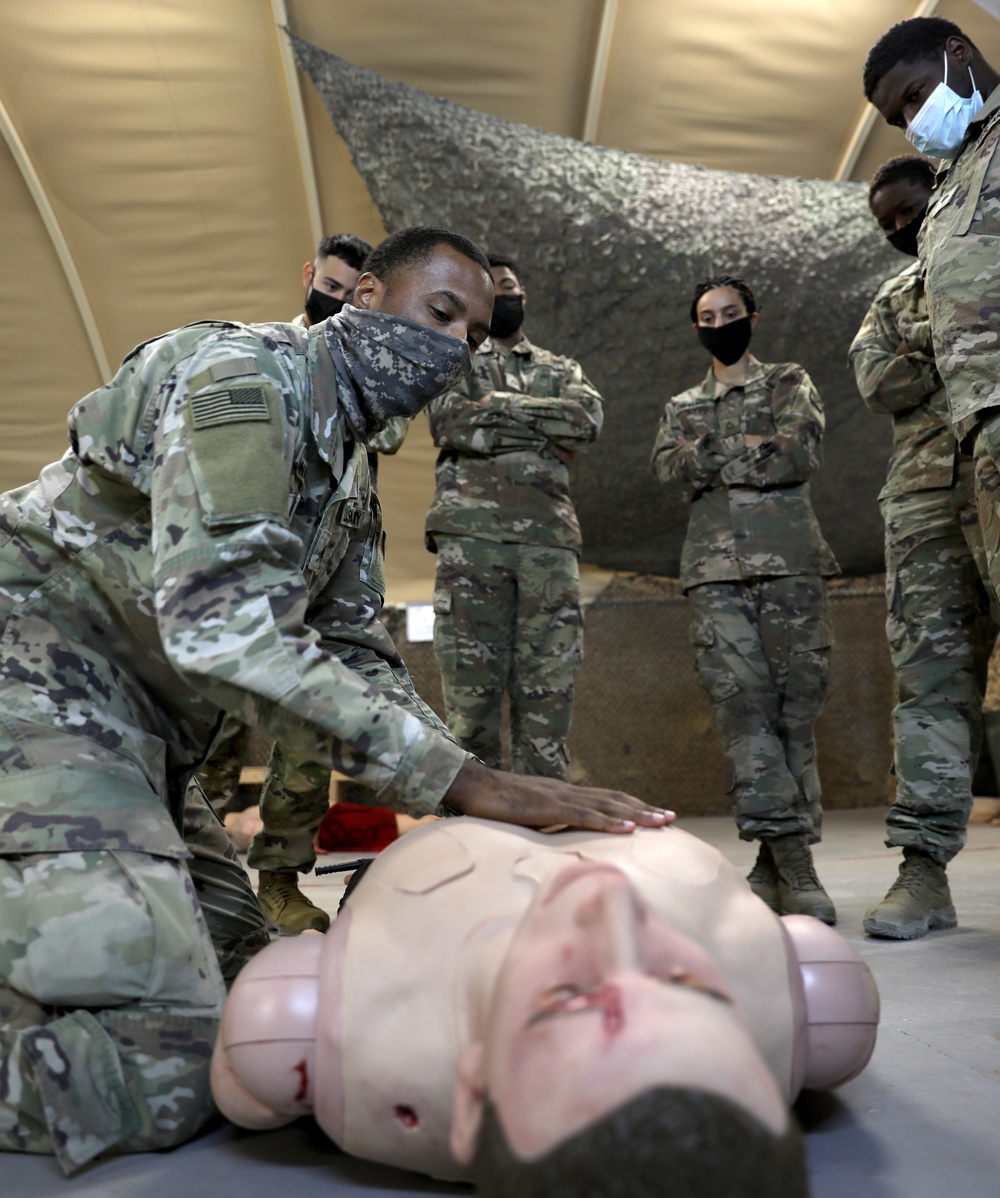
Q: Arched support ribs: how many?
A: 4